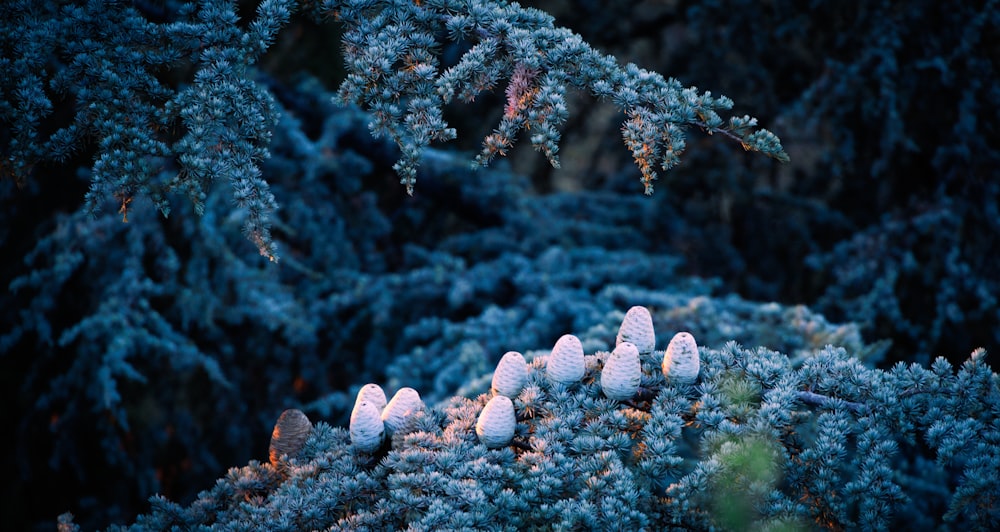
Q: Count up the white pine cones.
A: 9